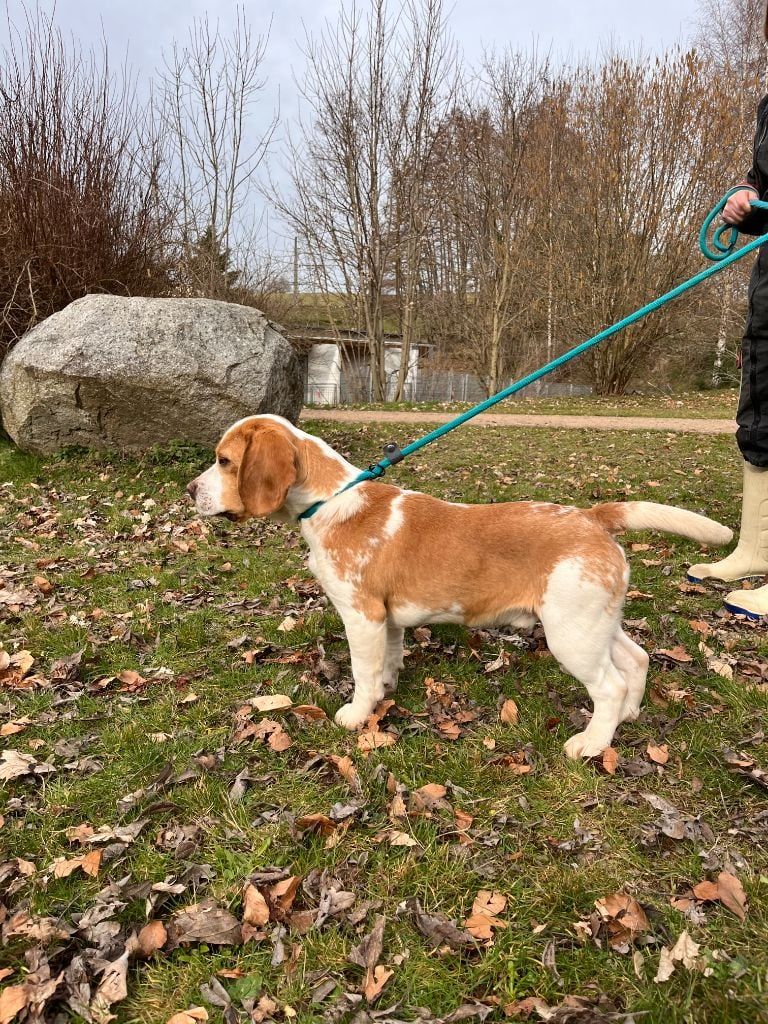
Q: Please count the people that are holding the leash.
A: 1